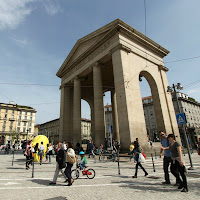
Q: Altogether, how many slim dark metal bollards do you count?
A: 4